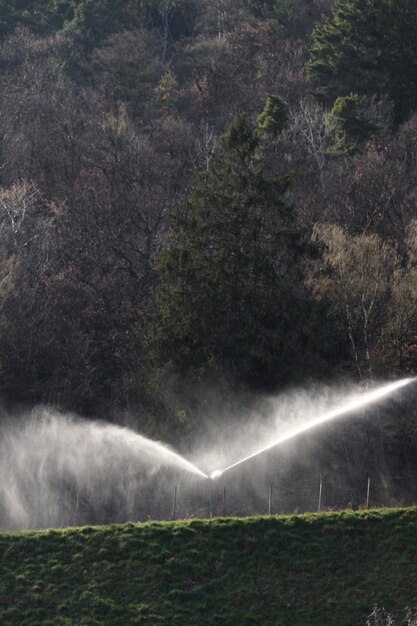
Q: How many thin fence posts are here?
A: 5